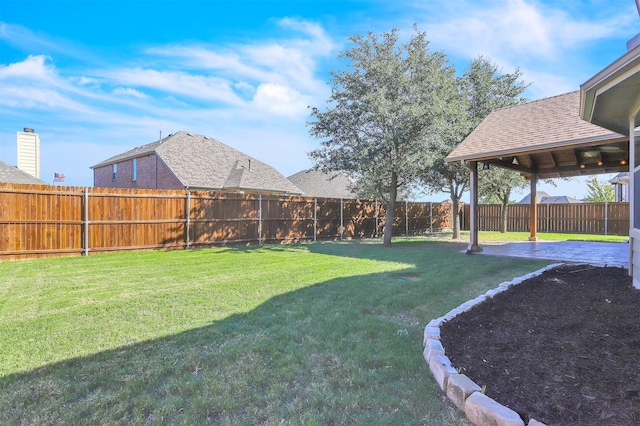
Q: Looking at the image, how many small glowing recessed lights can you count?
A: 3